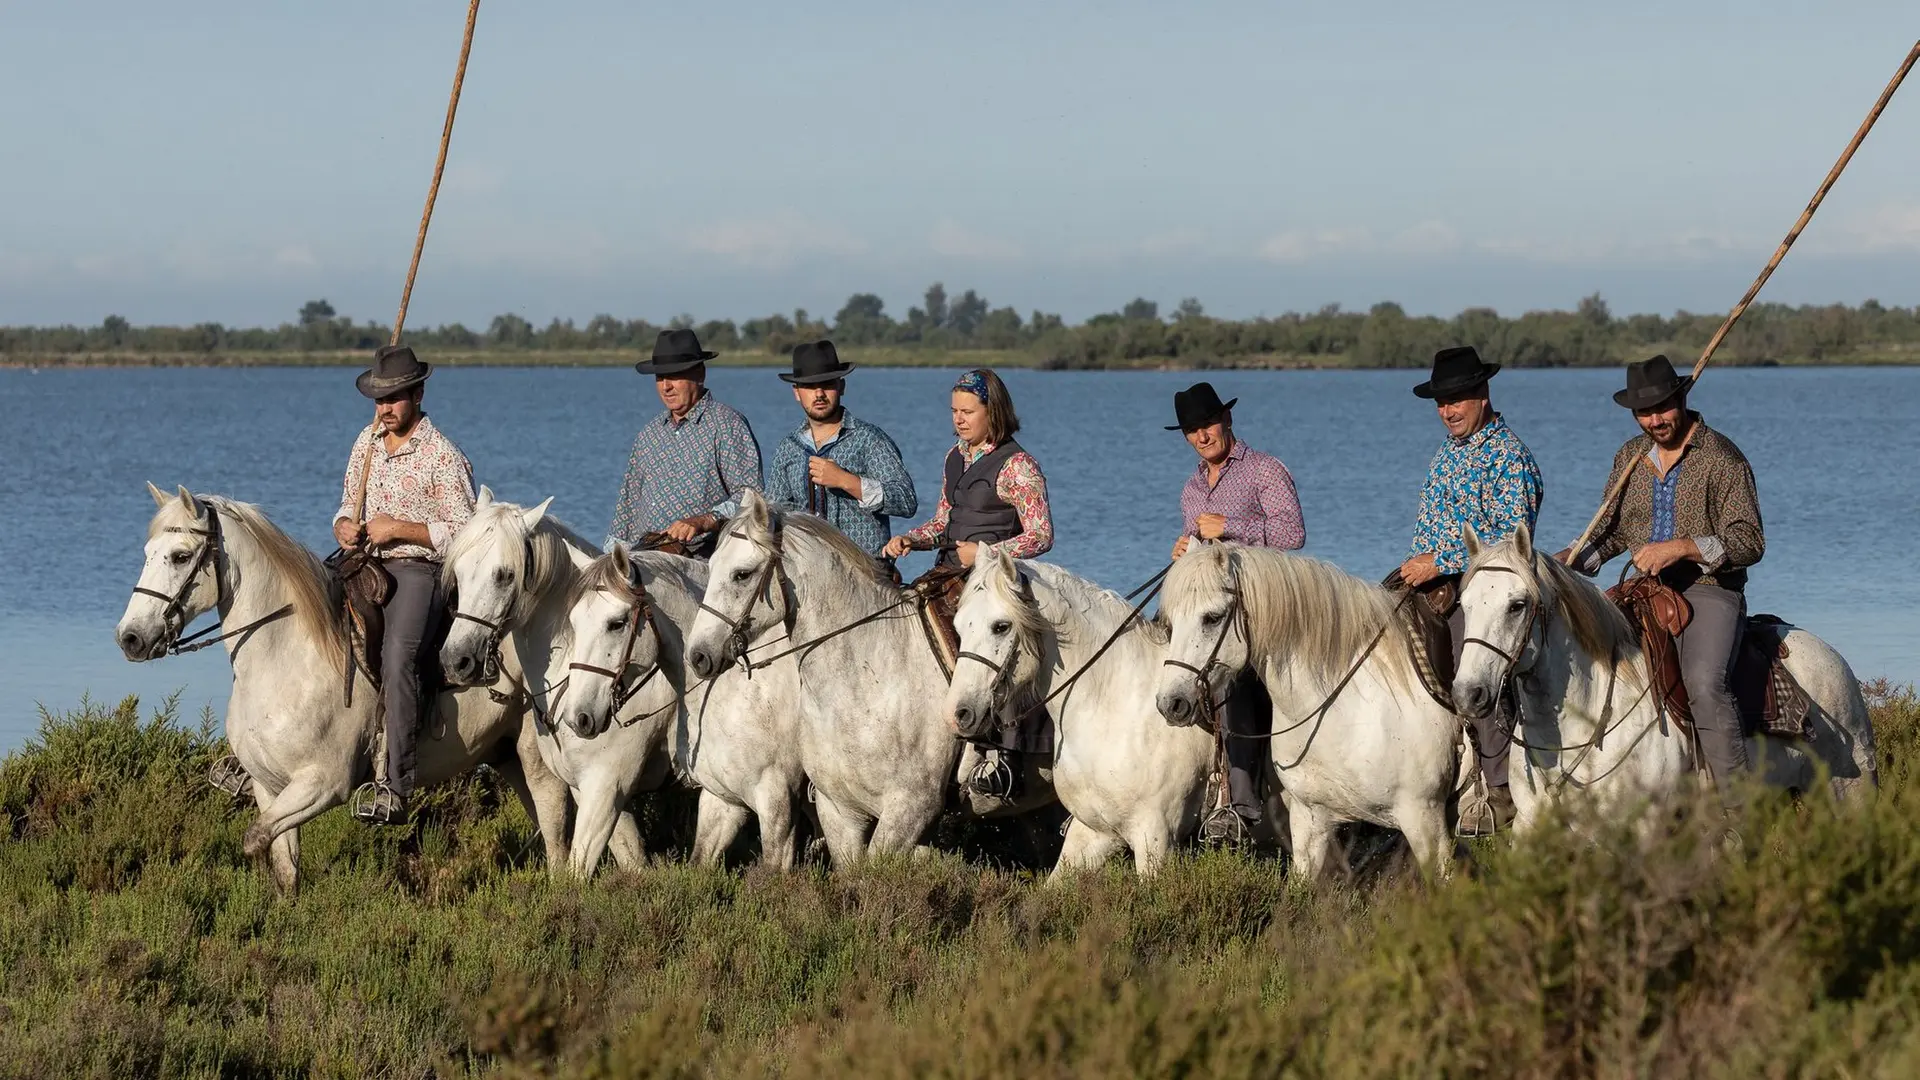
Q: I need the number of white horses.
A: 7